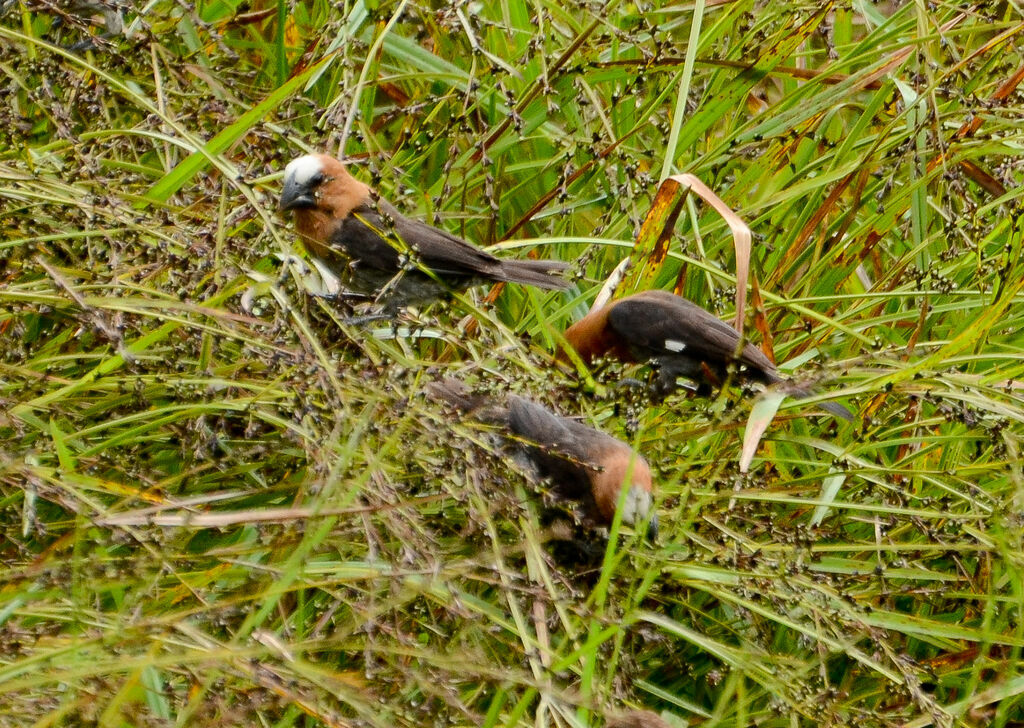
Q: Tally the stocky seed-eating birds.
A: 3